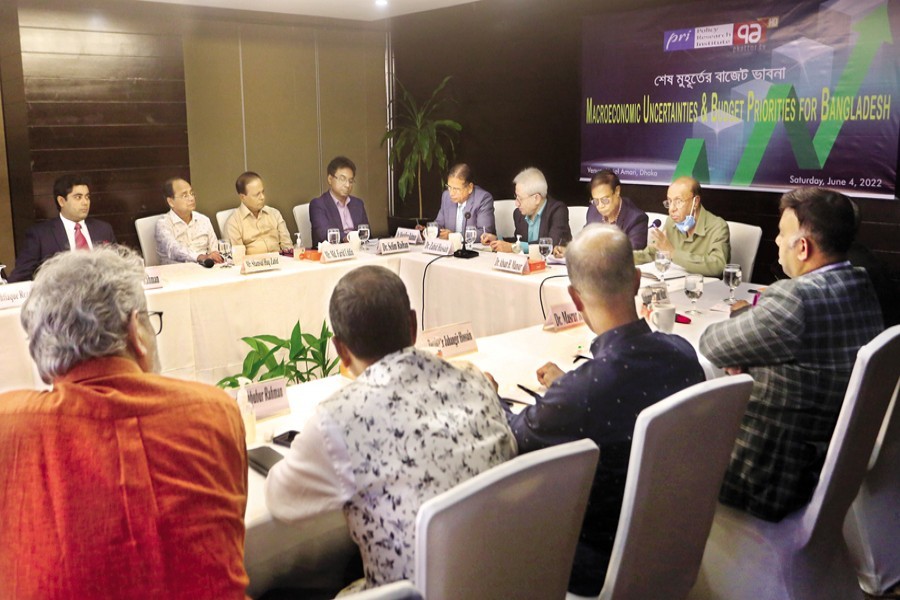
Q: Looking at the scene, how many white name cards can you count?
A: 11